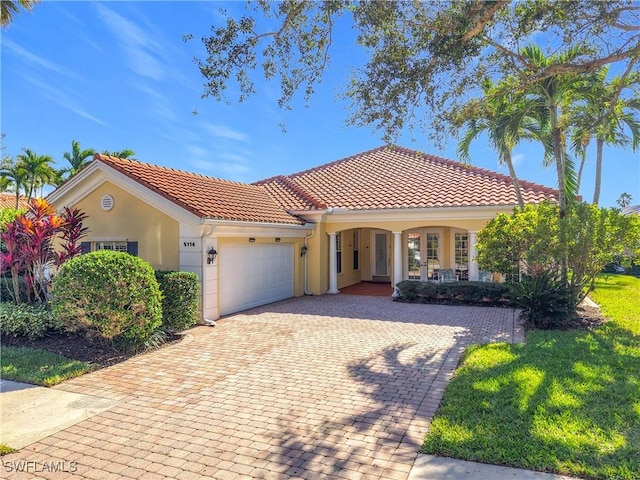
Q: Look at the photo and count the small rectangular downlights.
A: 2